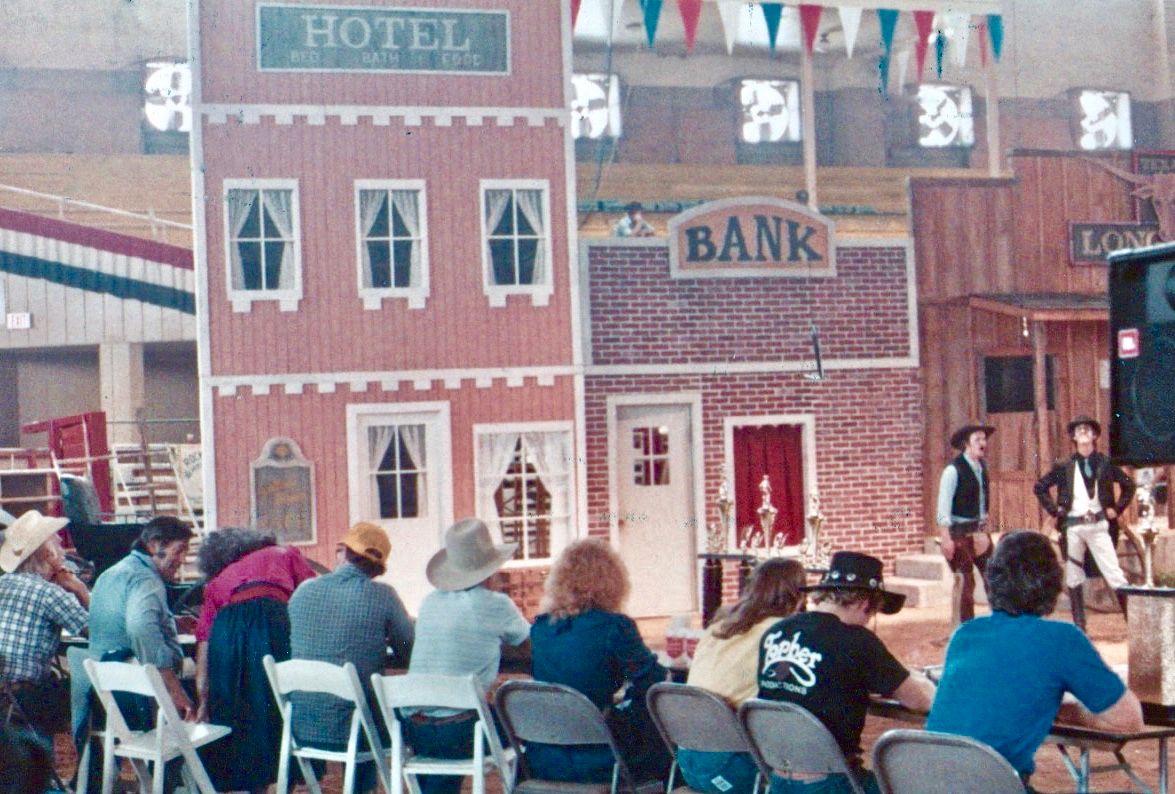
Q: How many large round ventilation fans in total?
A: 5